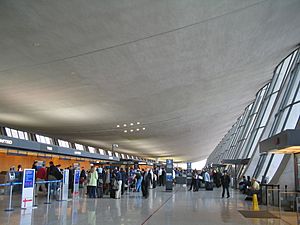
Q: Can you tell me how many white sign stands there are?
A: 3